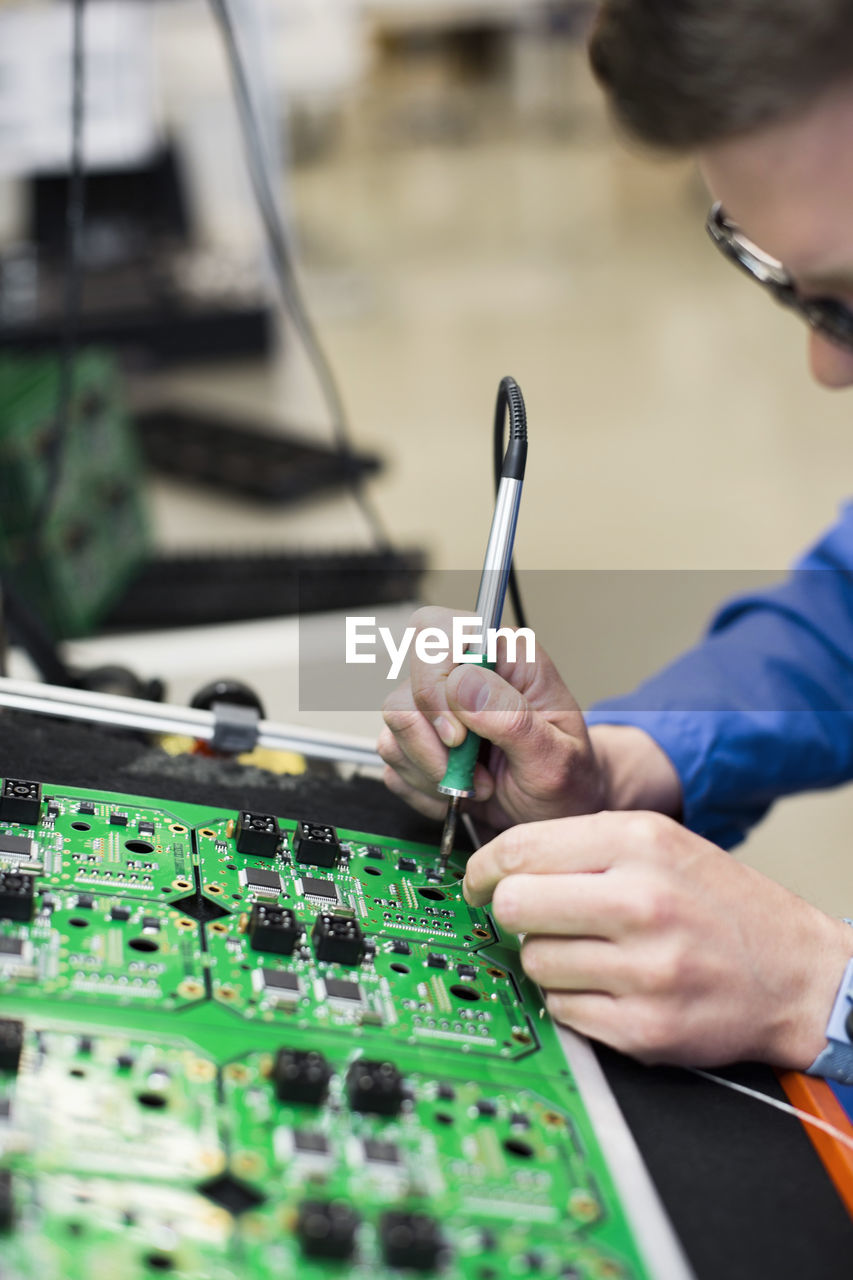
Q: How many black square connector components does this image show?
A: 12